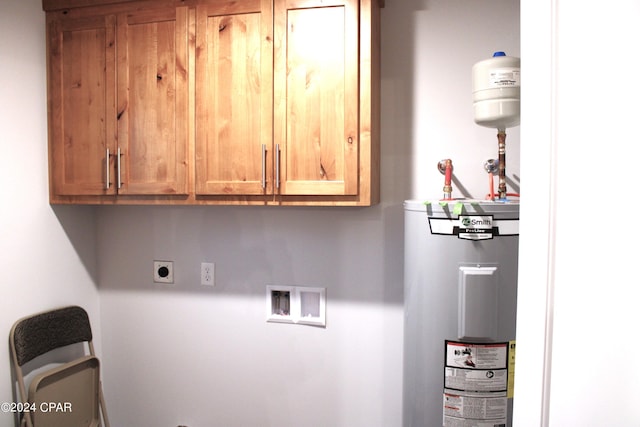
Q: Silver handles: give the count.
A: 4